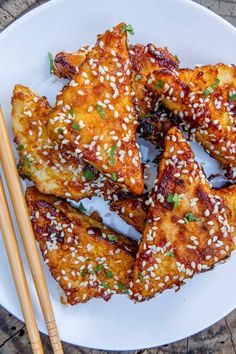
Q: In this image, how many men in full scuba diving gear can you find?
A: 0